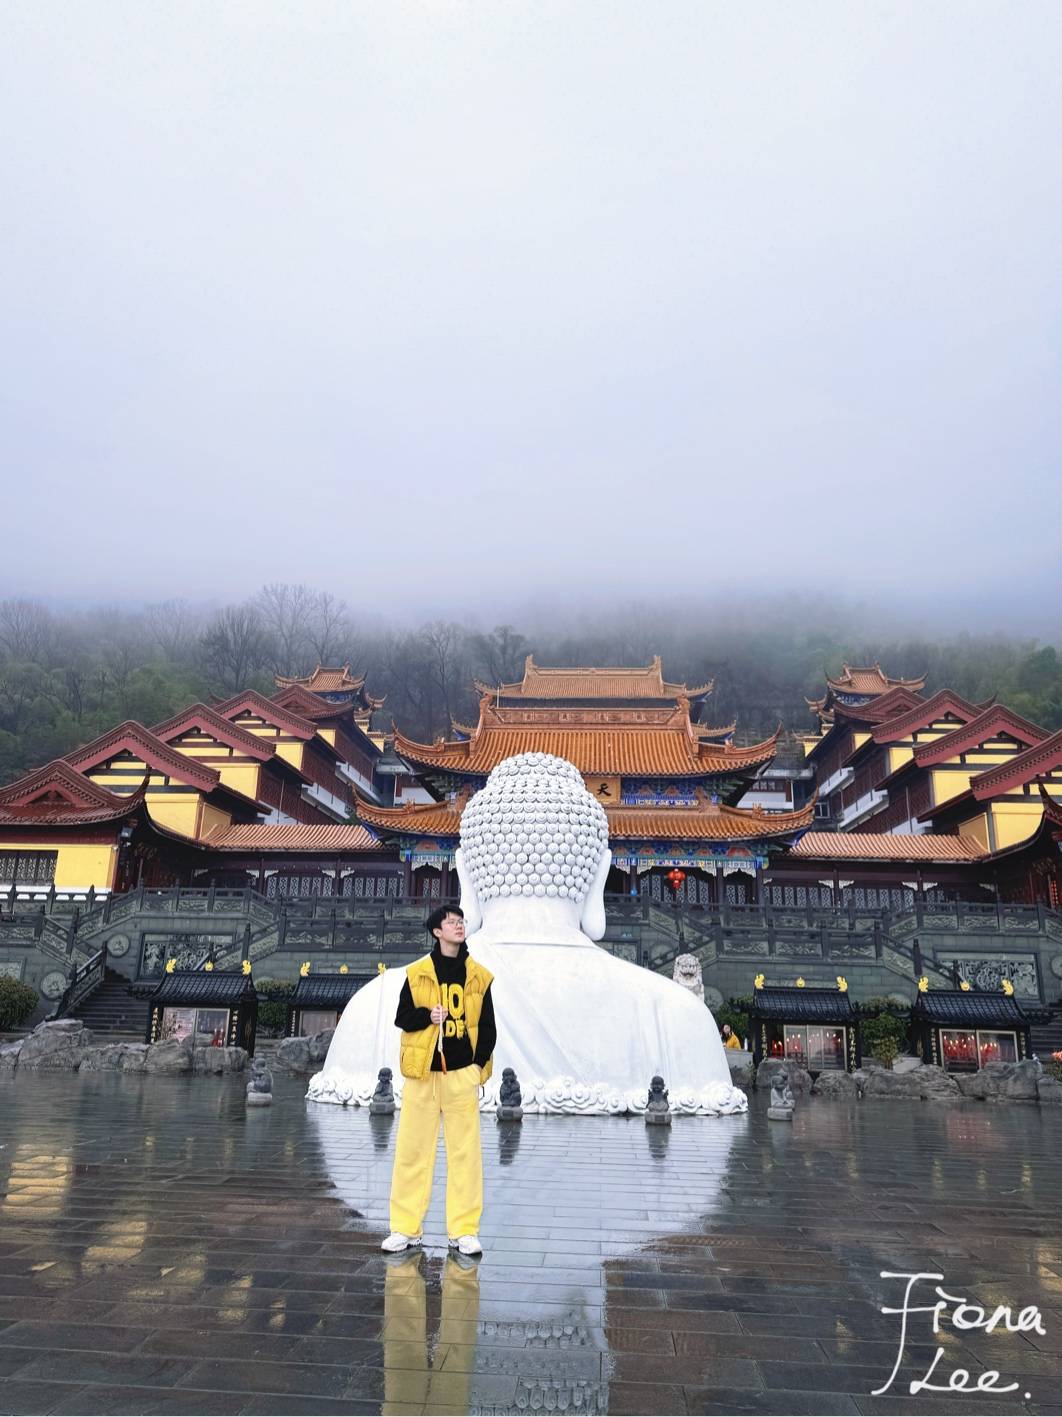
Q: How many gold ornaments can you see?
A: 12